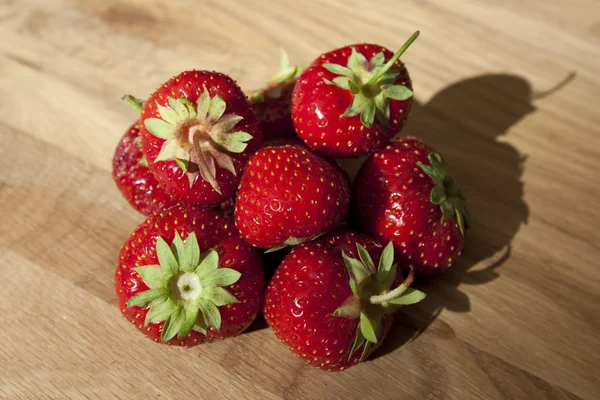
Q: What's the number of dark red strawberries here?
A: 8